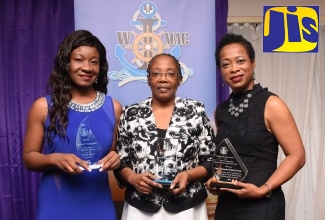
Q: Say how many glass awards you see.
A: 3